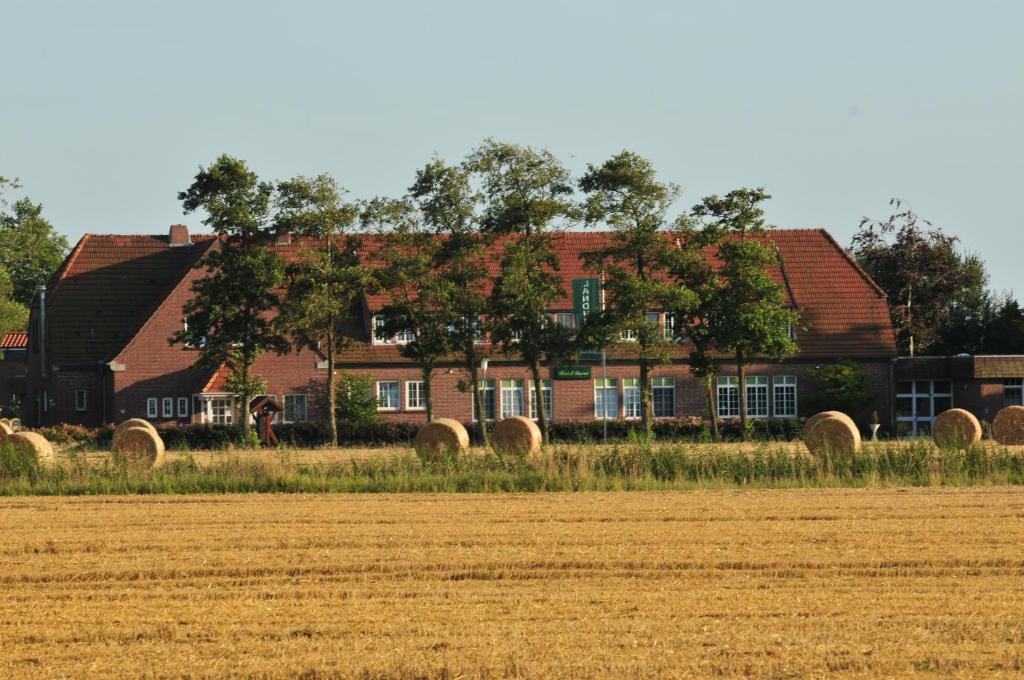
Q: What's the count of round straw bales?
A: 10